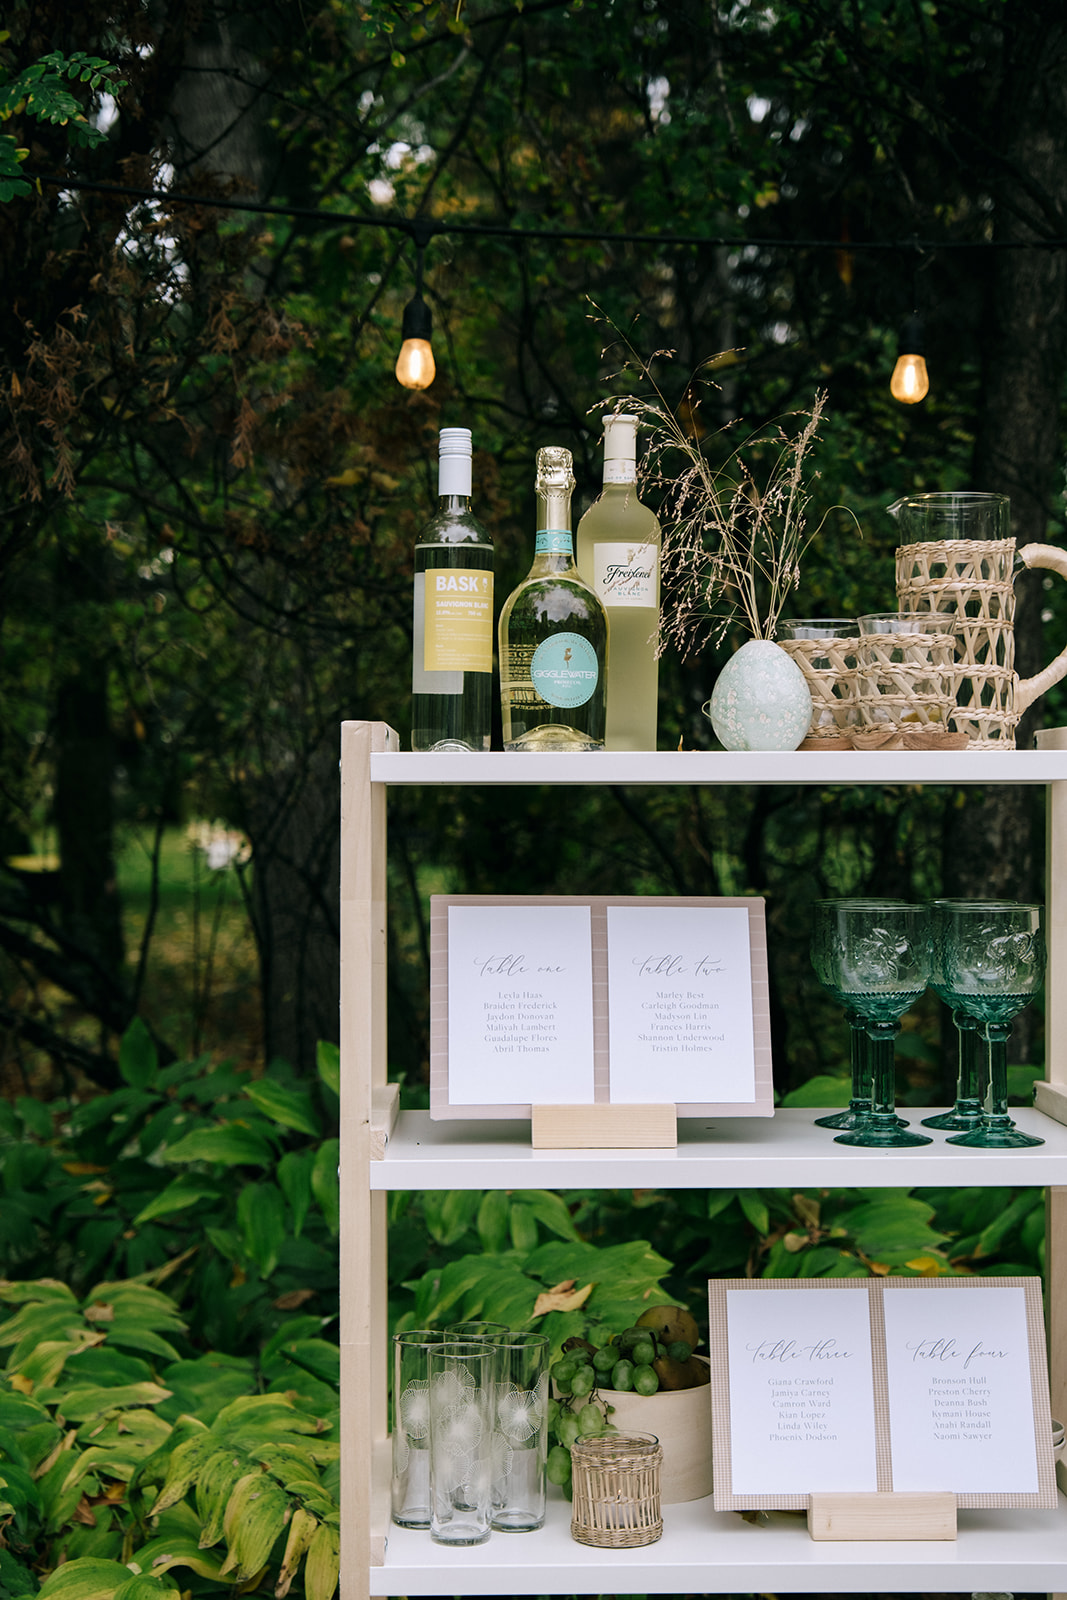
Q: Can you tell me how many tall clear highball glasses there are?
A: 4